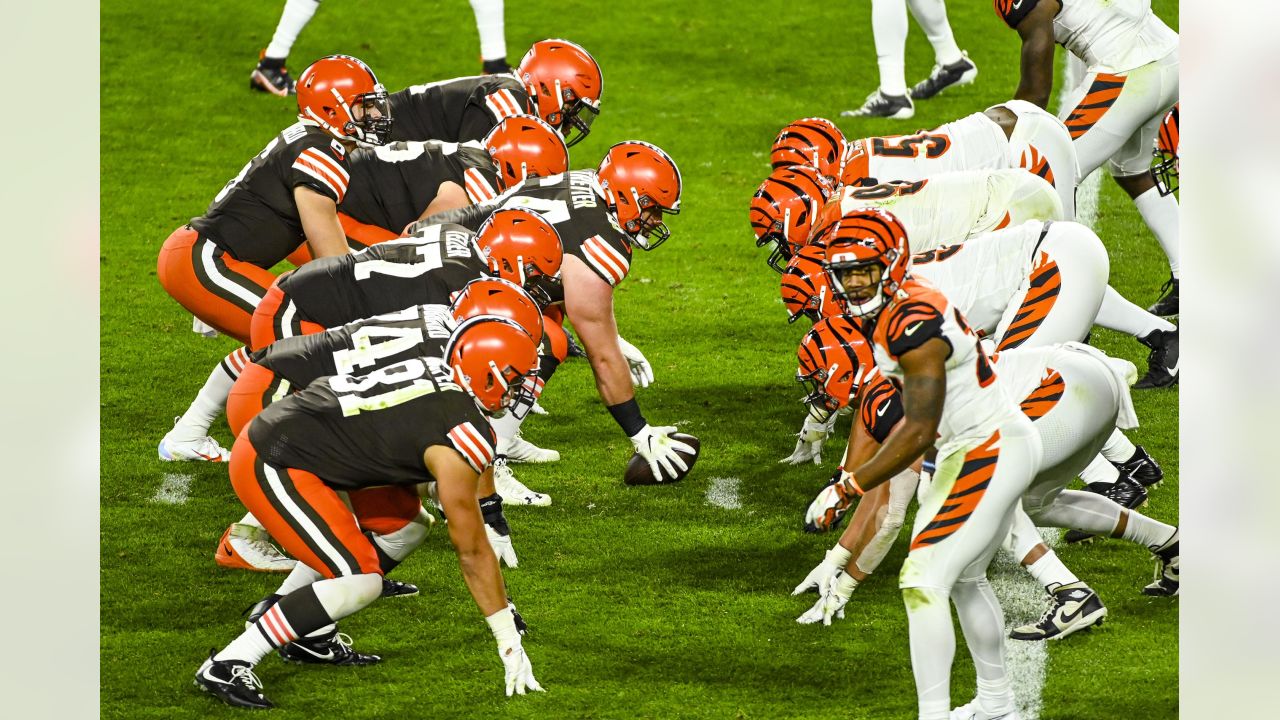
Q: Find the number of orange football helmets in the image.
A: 13